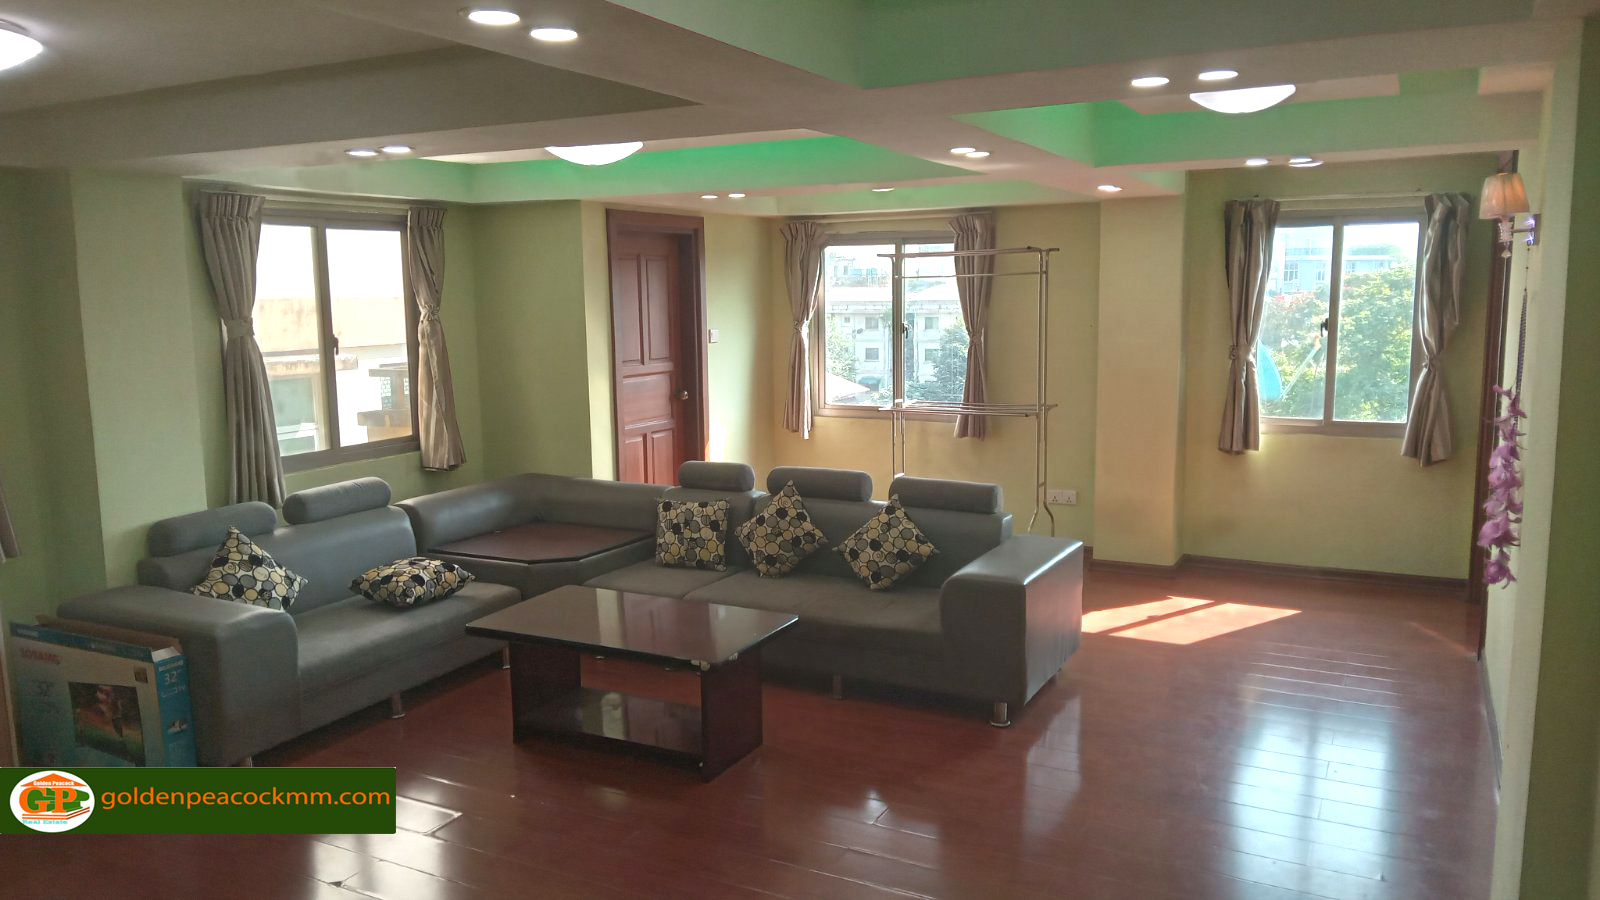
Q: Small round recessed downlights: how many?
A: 14